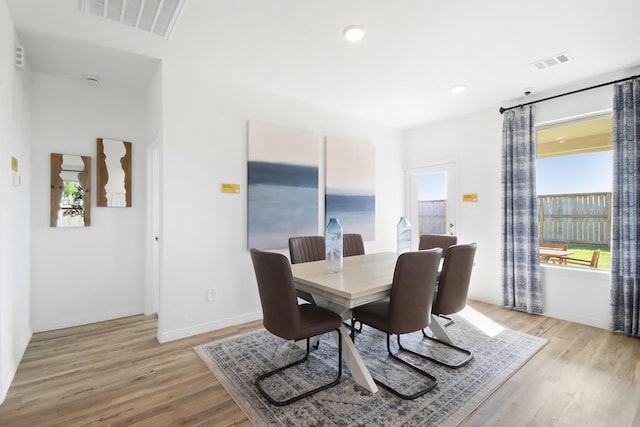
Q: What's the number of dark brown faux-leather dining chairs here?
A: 6